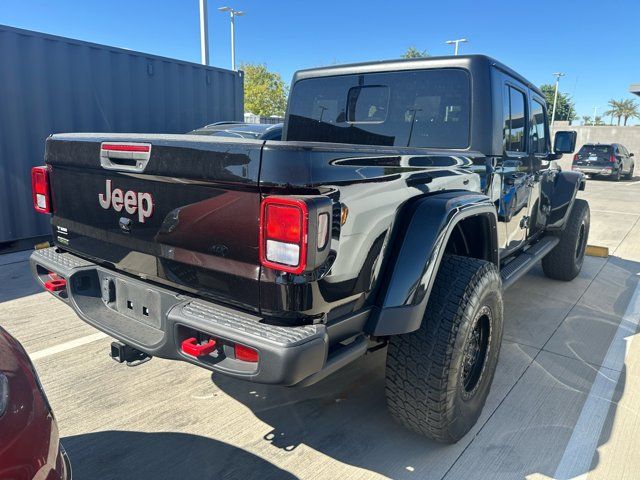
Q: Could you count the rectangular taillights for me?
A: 2